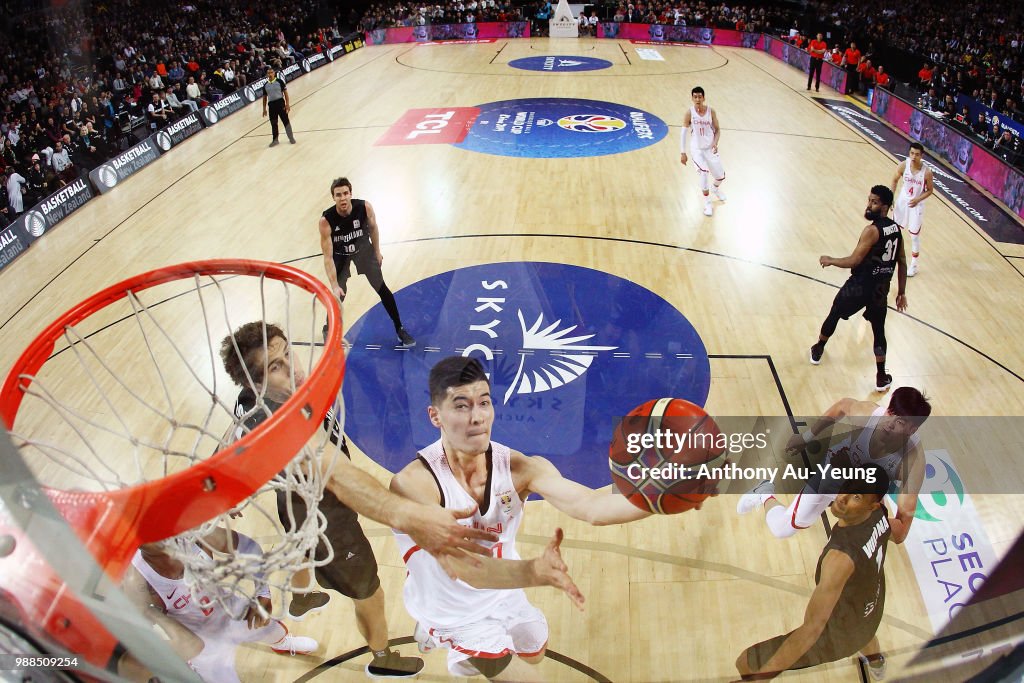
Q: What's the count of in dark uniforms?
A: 4